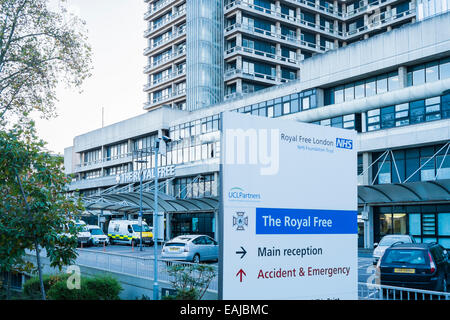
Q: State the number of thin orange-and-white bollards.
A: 3